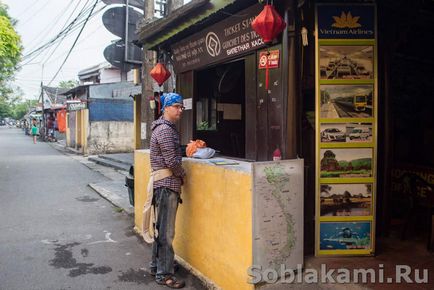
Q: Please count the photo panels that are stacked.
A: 6